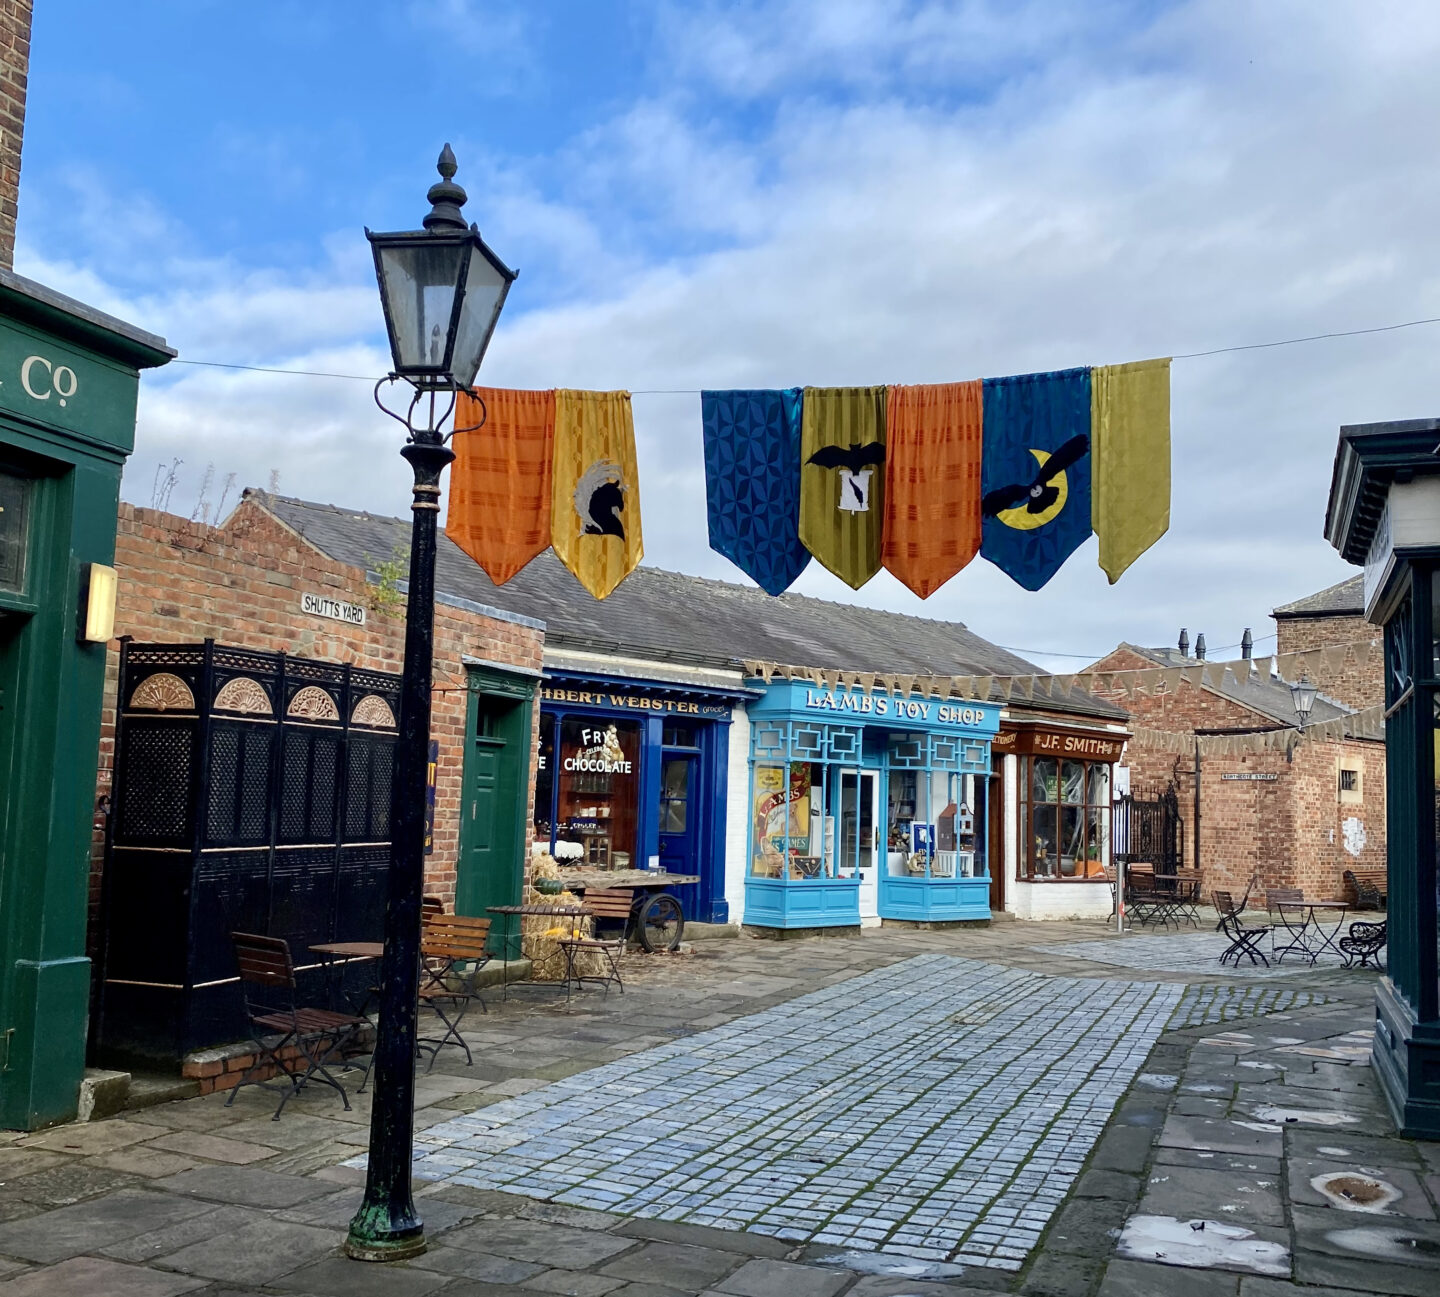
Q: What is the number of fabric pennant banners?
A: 7